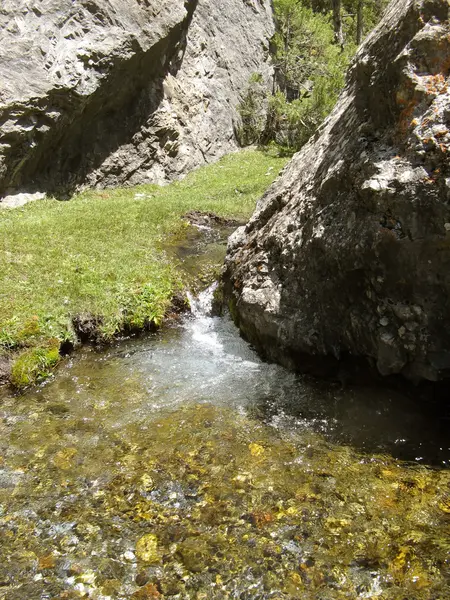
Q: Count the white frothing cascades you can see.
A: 1